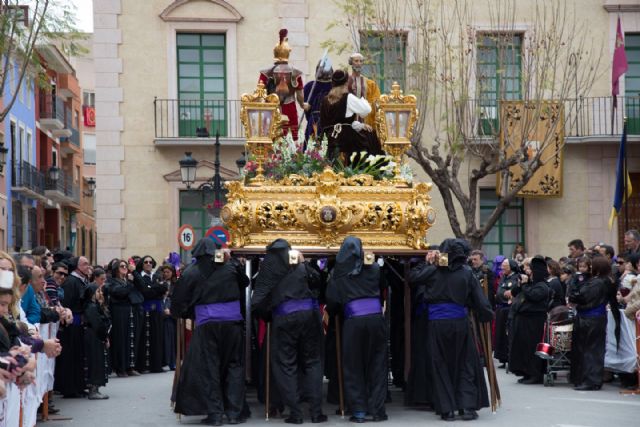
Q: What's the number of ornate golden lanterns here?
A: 2